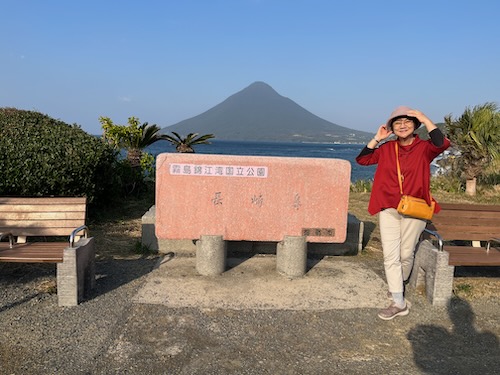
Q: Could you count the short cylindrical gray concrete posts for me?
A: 2